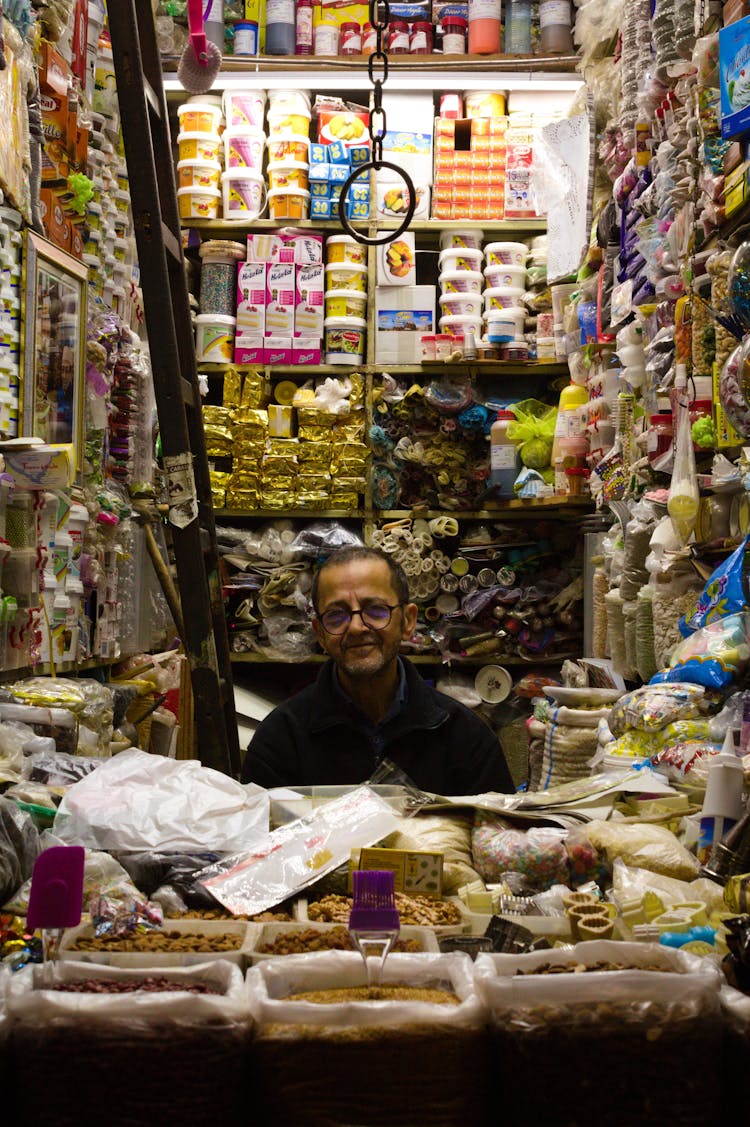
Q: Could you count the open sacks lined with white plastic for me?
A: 3